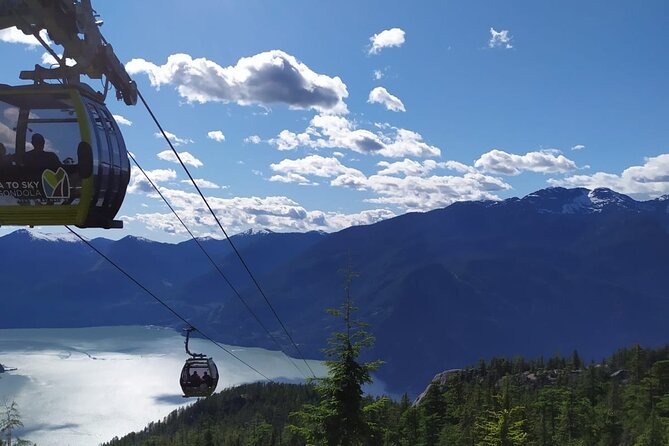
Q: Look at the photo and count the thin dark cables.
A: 3